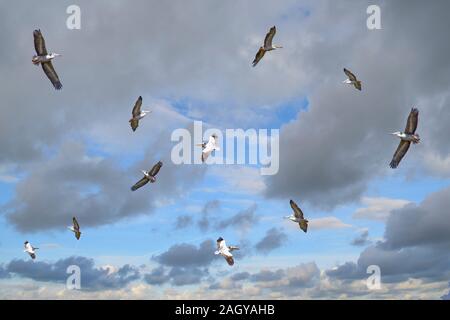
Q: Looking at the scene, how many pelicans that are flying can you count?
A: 11